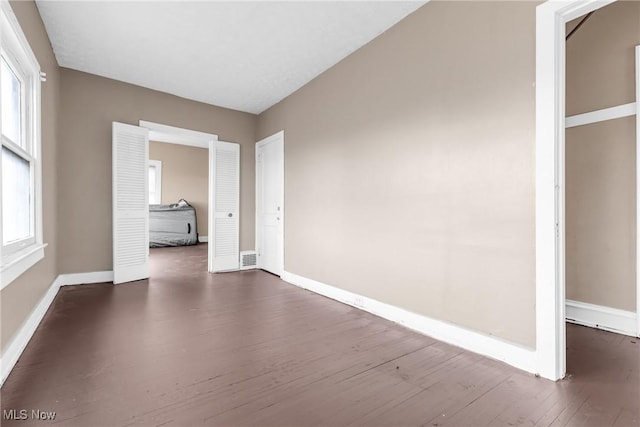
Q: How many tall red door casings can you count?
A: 0